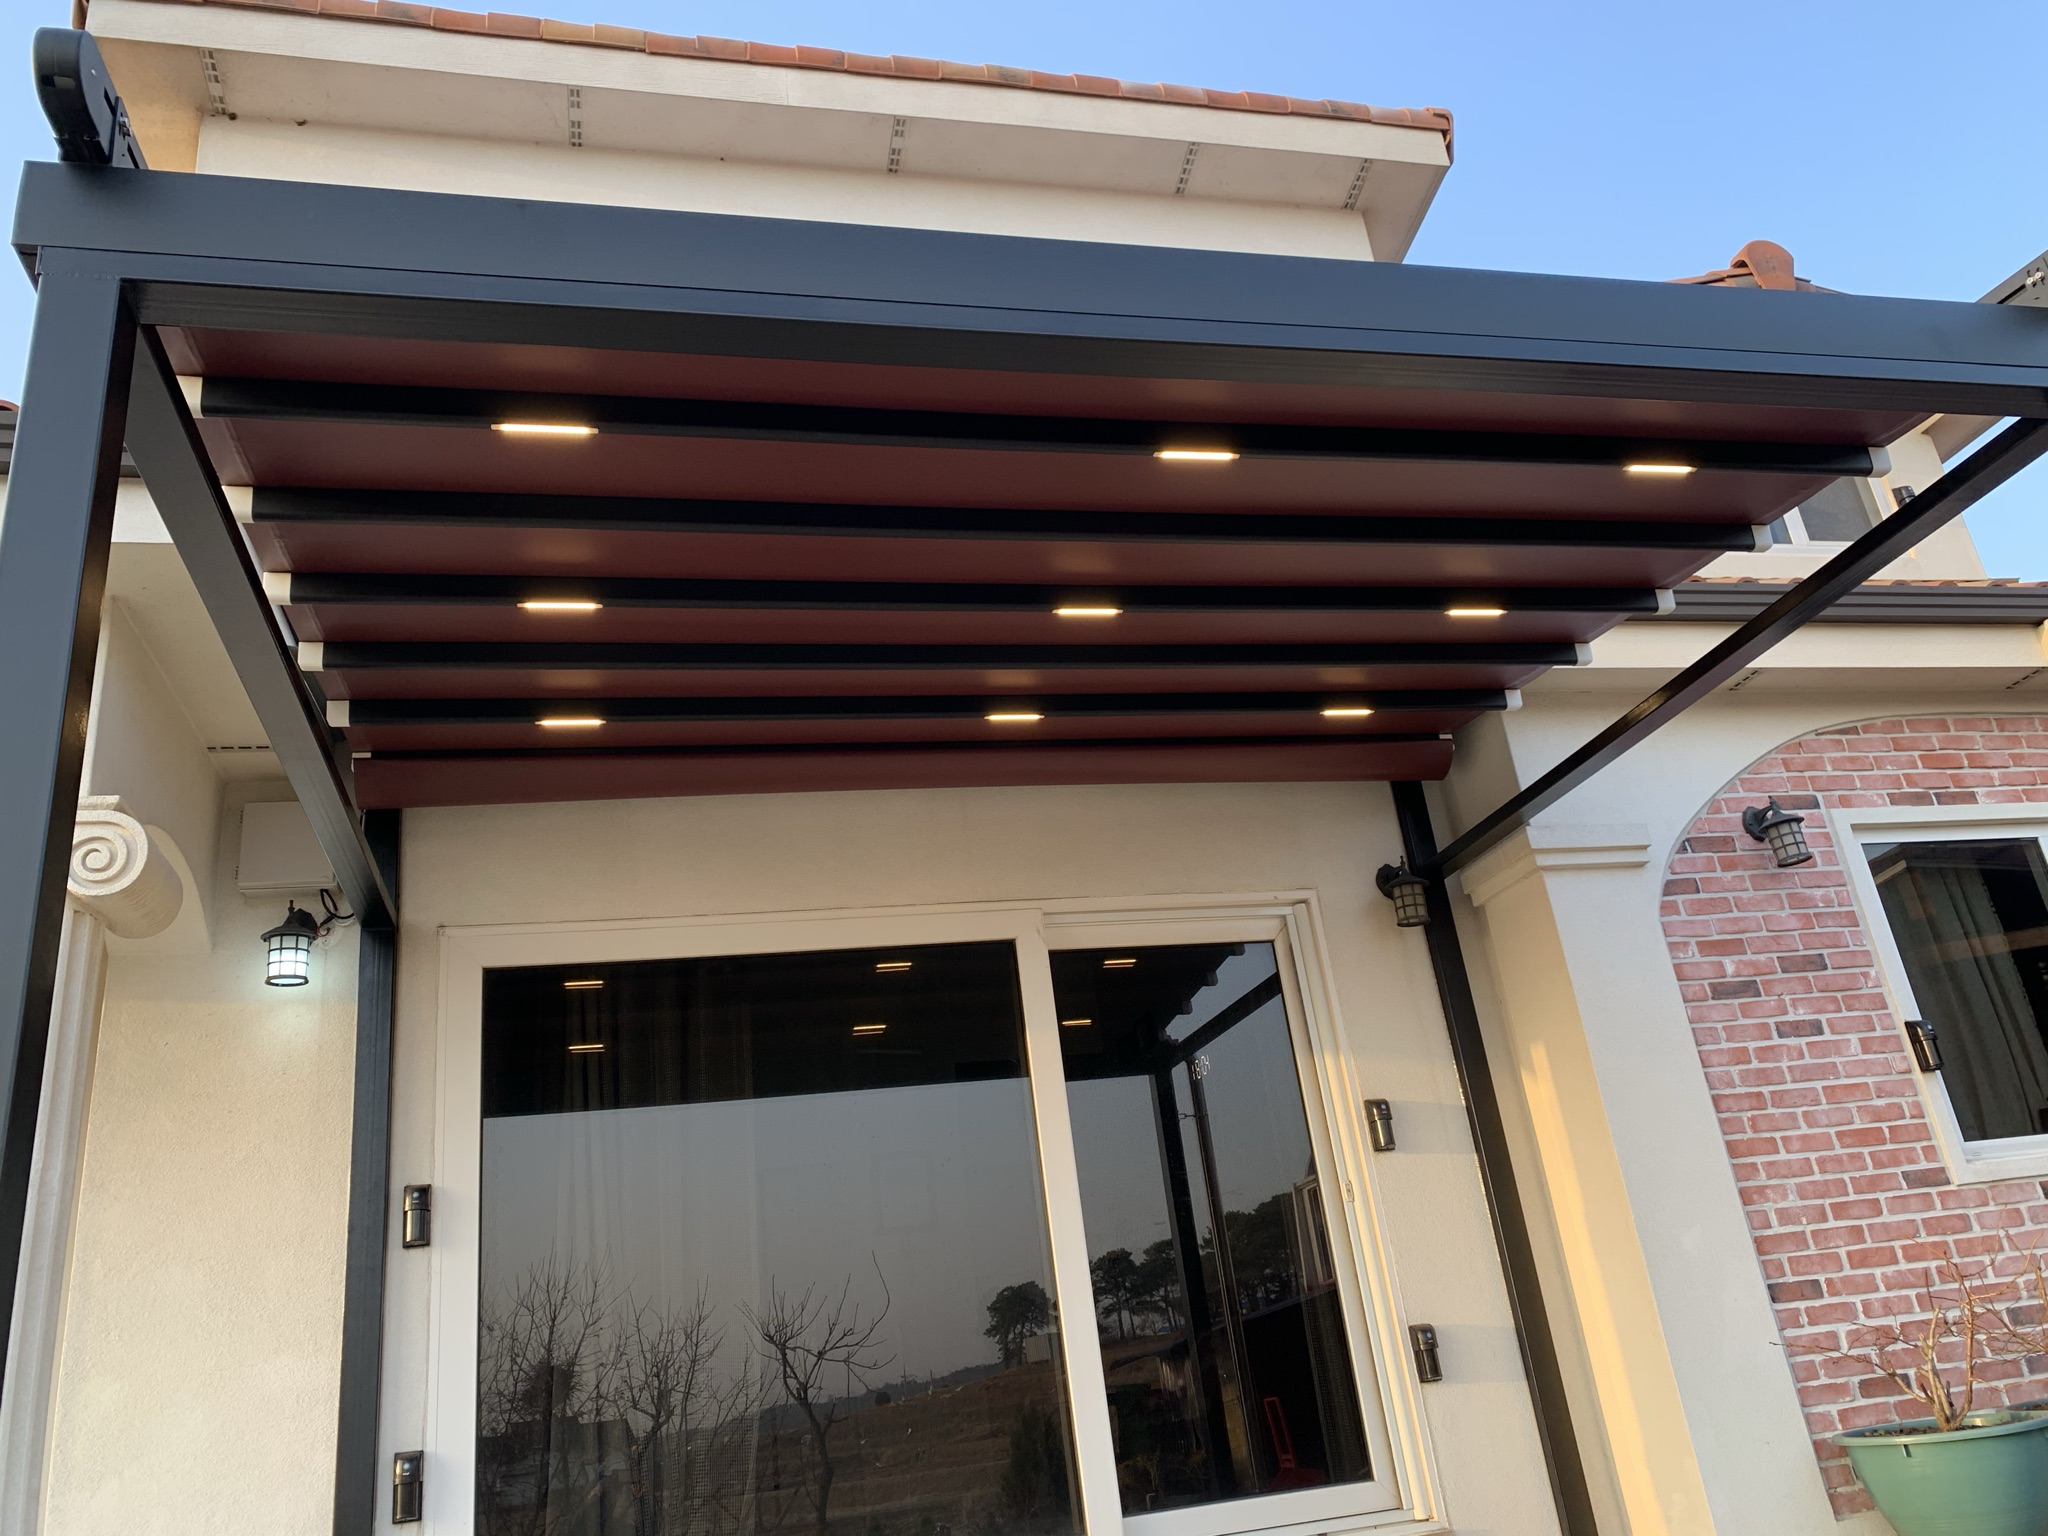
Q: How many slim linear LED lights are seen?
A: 9